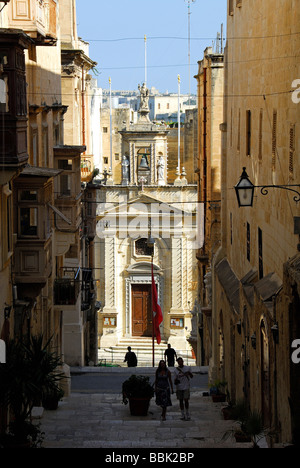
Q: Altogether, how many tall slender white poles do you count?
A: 3